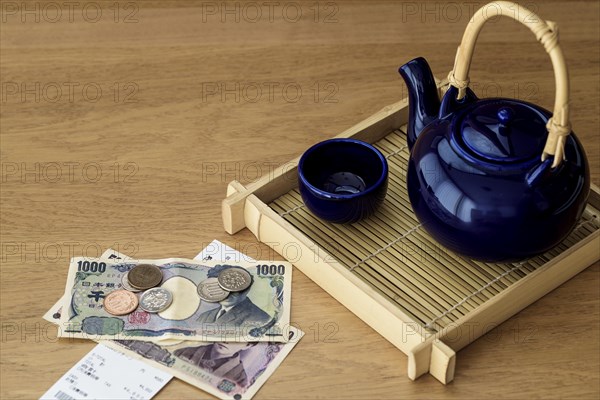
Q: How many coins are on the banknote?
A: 6